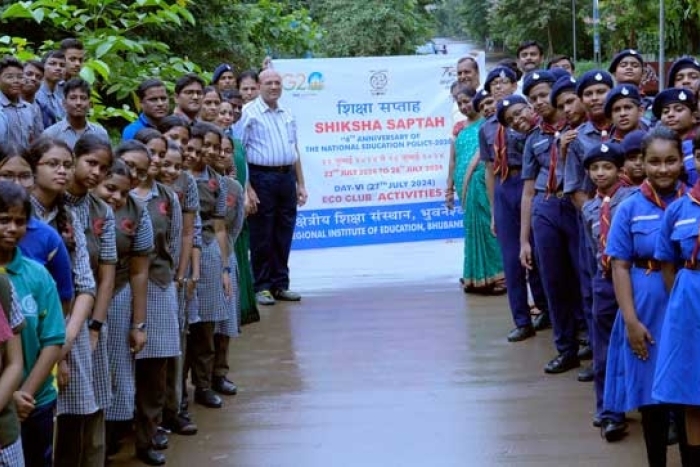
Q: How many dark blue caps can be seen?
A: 14